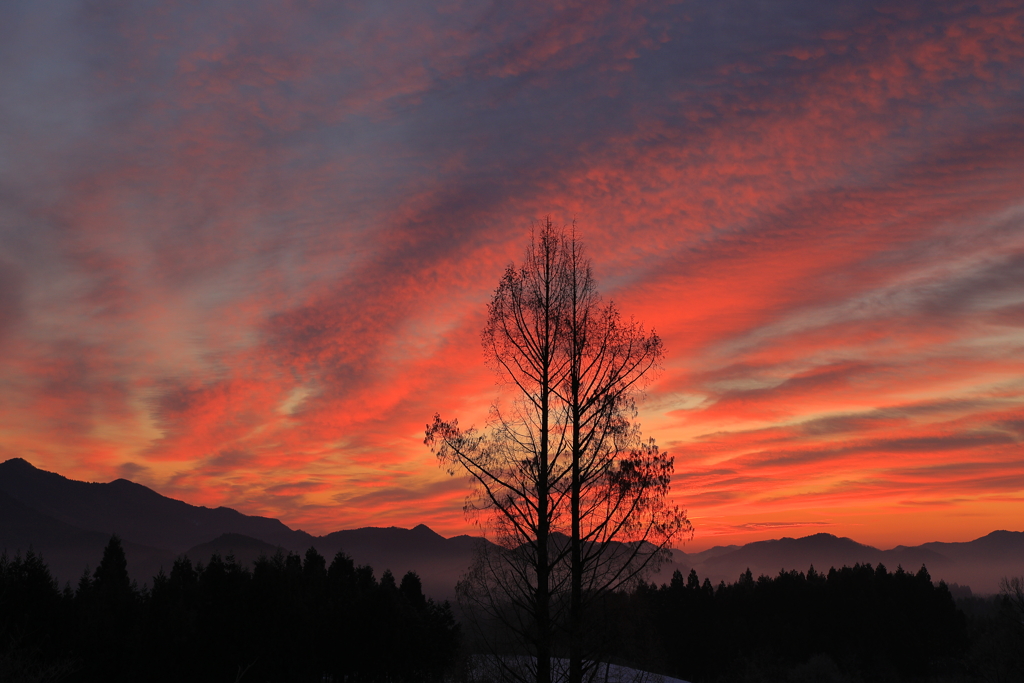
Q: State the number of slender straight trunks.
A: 2